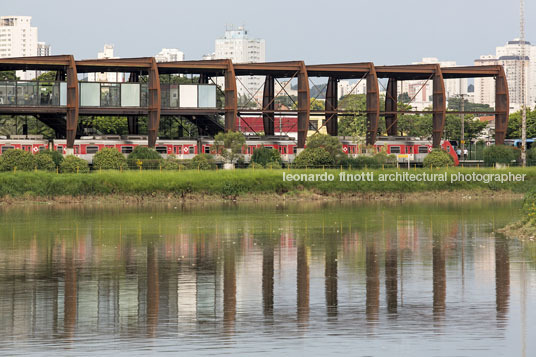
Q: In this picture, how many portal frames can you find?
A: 7